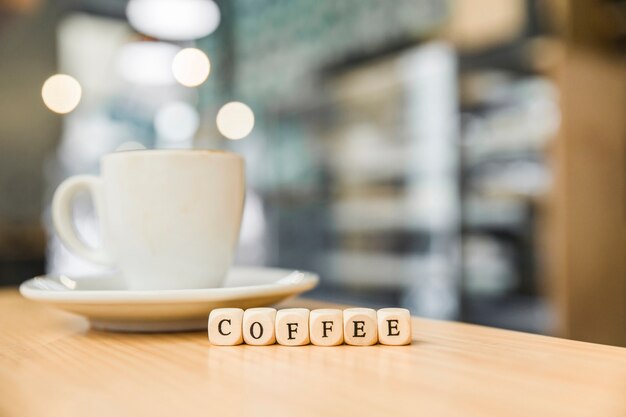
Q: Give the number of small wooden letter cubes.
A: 6